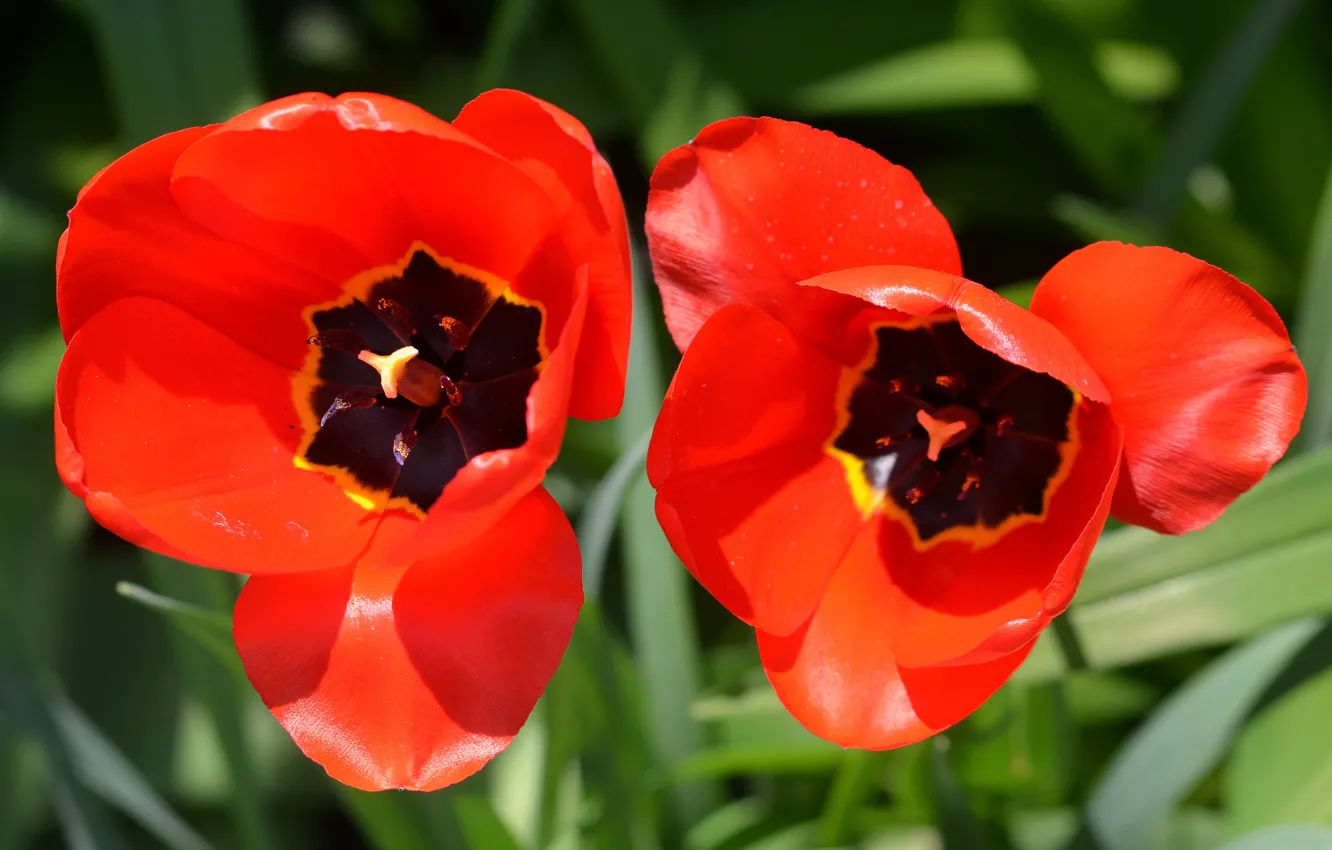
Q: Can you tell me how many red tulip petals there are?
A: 12